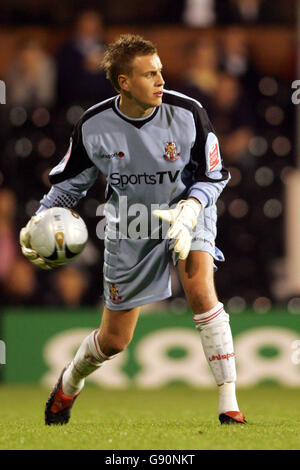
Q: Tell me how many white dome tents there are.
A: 0